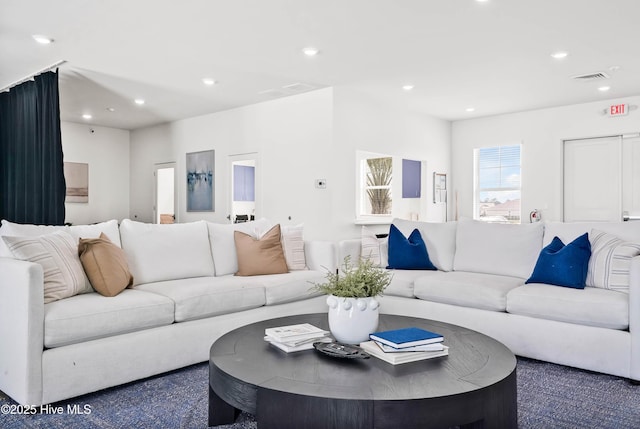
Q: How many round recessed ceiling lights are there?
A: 10